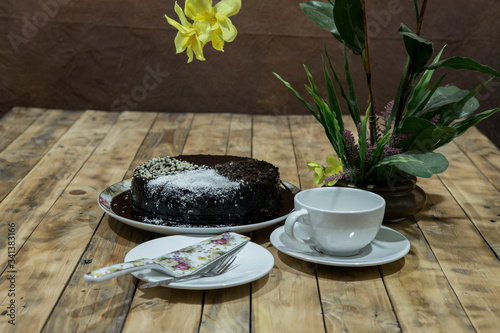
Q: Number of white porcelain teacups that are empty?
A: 1